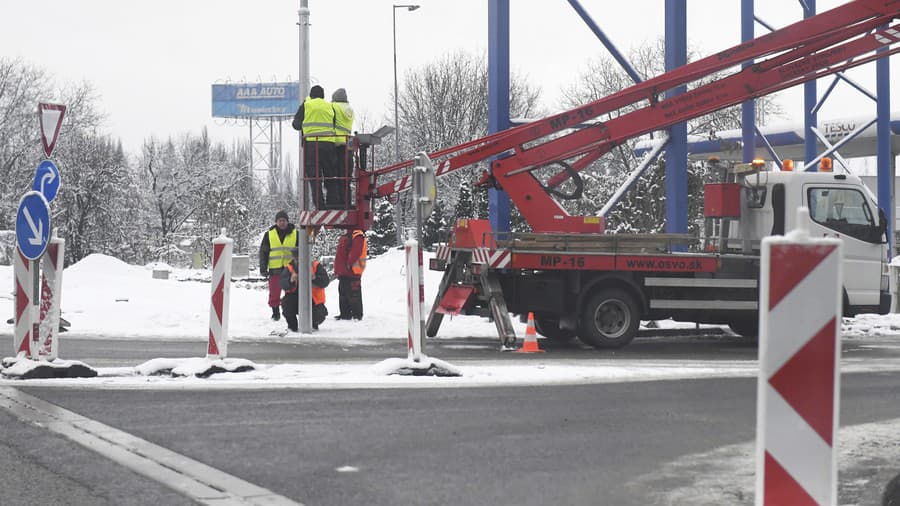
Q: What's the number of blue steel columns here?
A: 5